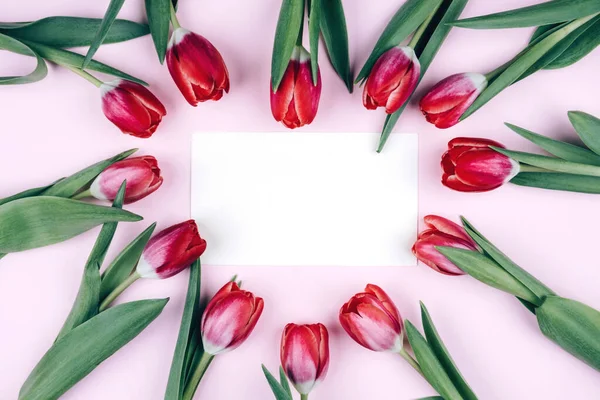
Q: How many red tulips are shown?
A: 12